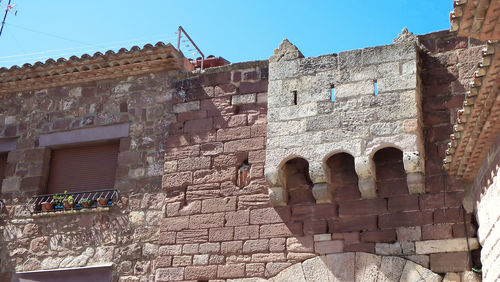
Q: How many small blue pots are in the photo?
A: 3